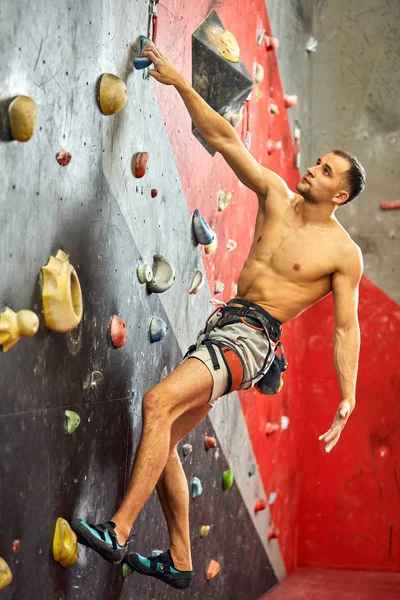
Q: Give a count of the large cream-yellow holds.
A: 2